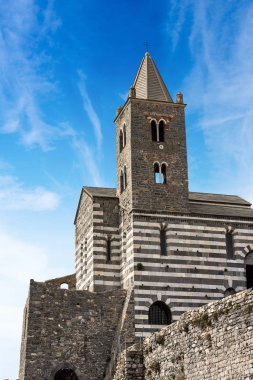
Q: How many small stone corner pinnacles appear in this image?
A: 3